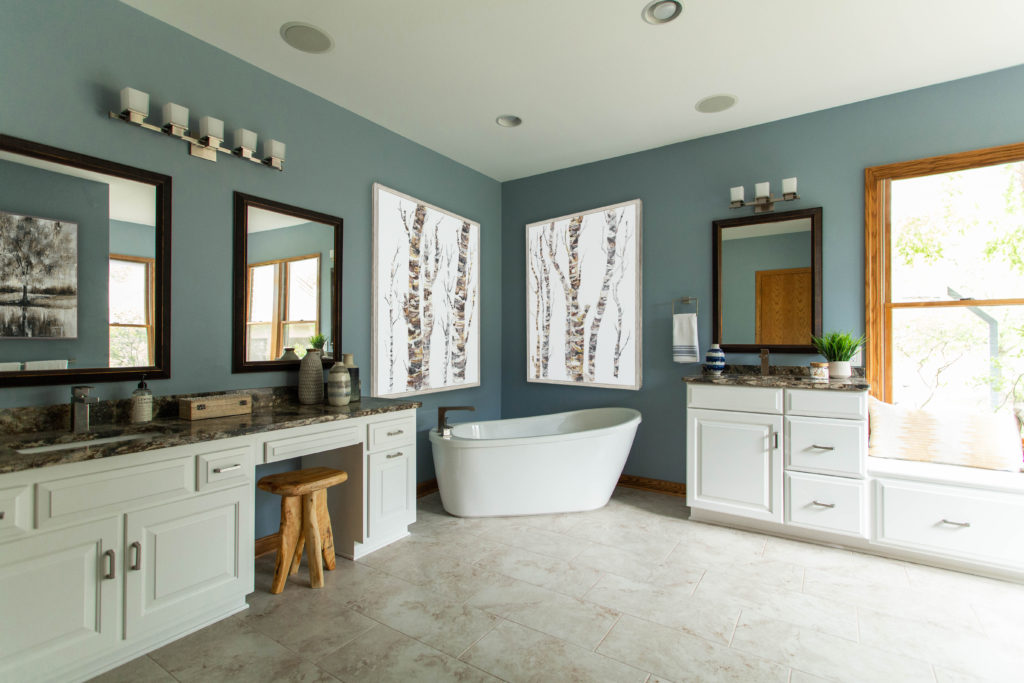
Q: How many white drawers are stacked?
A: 3